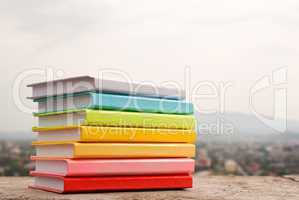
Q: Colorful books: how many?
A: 7